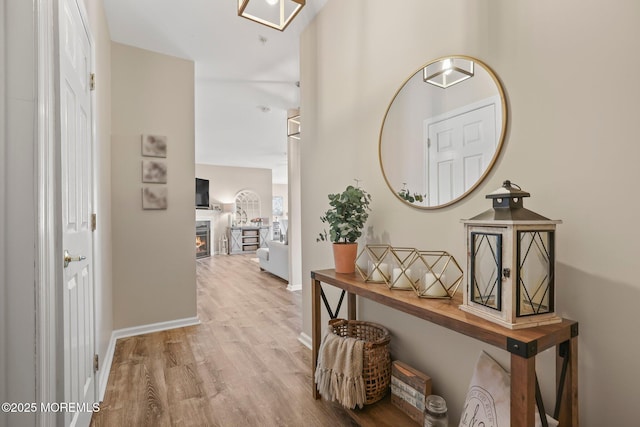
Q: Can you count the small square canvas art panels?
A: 3